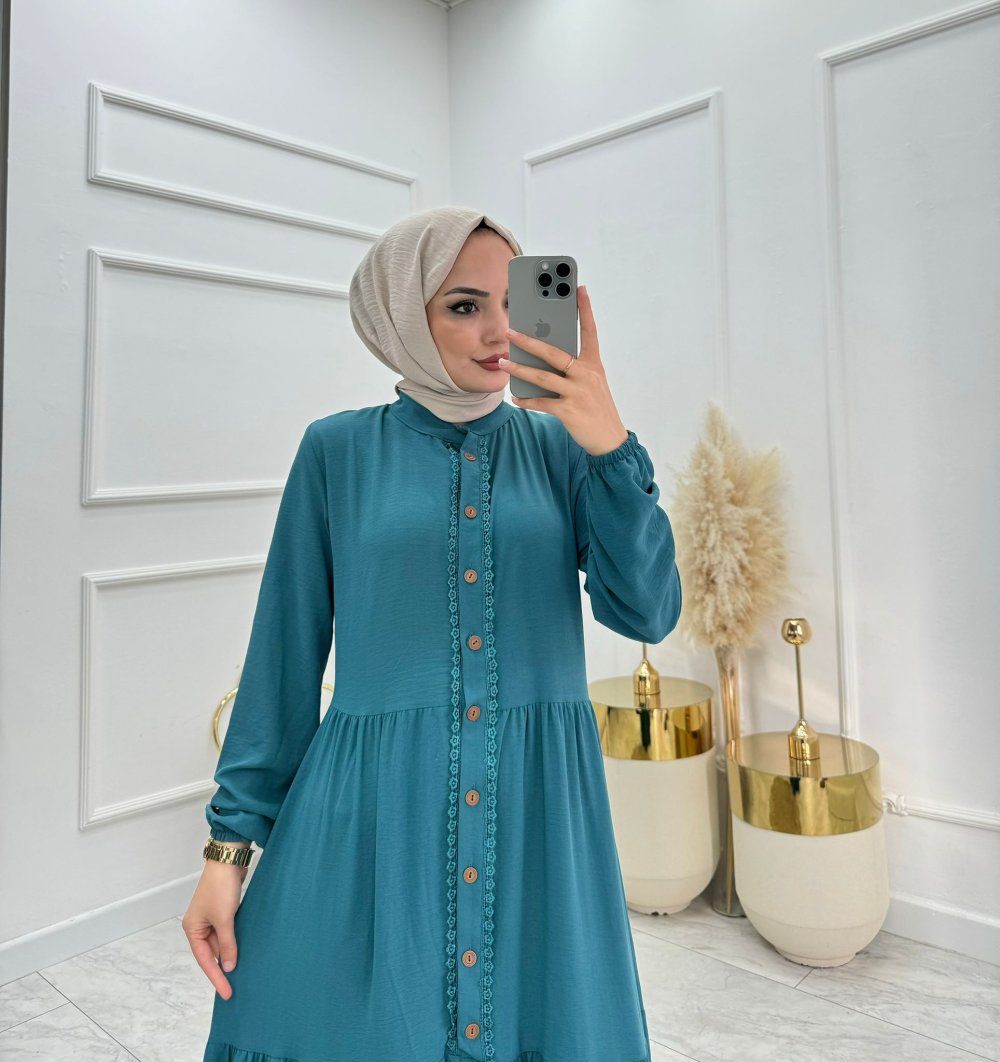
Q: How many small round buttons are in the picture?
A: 9